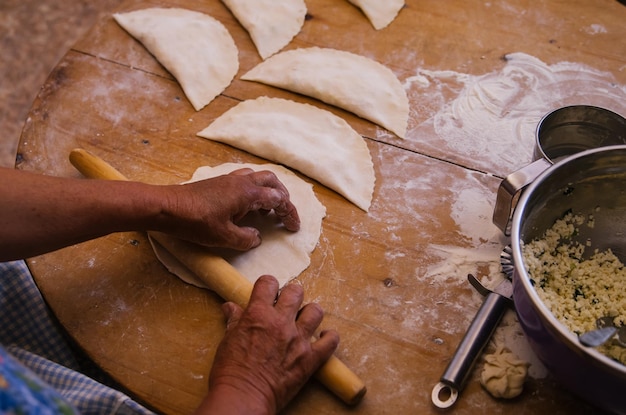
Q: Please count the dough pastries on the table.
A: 5